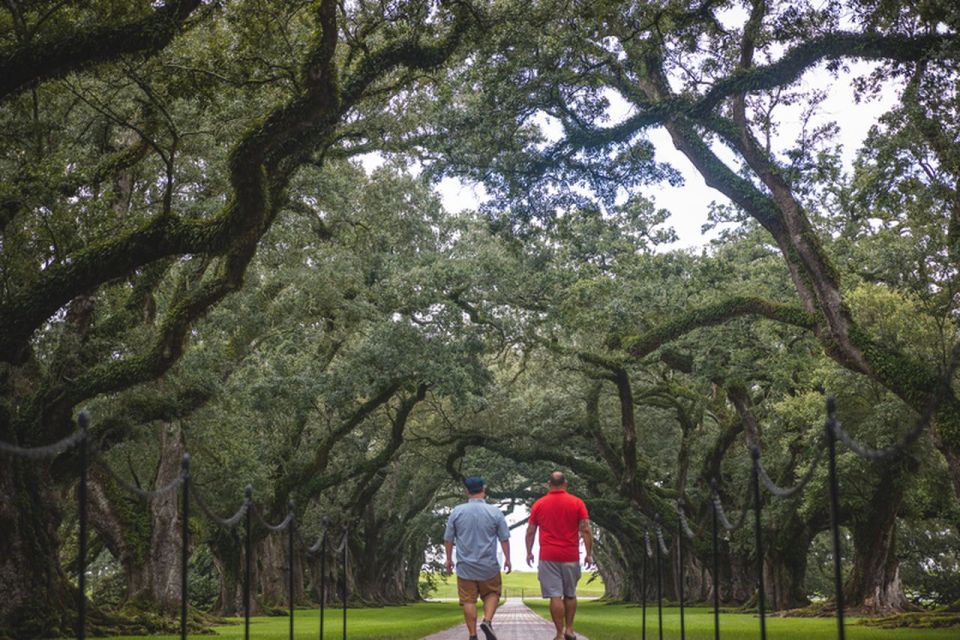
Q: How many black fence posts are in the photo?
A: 12